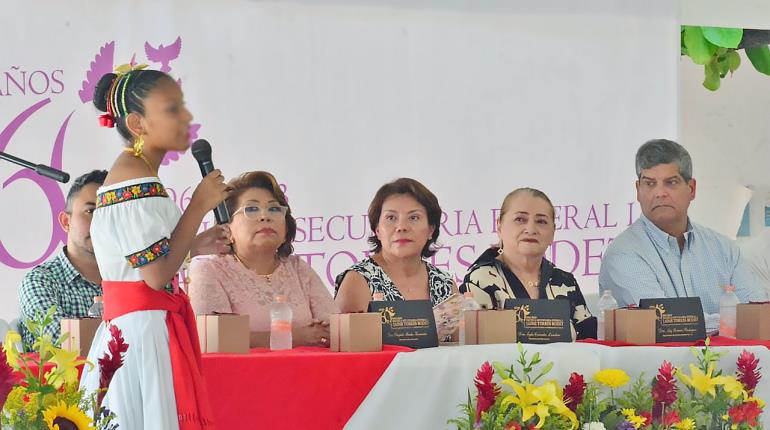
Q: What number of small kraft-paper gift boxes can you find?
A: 6